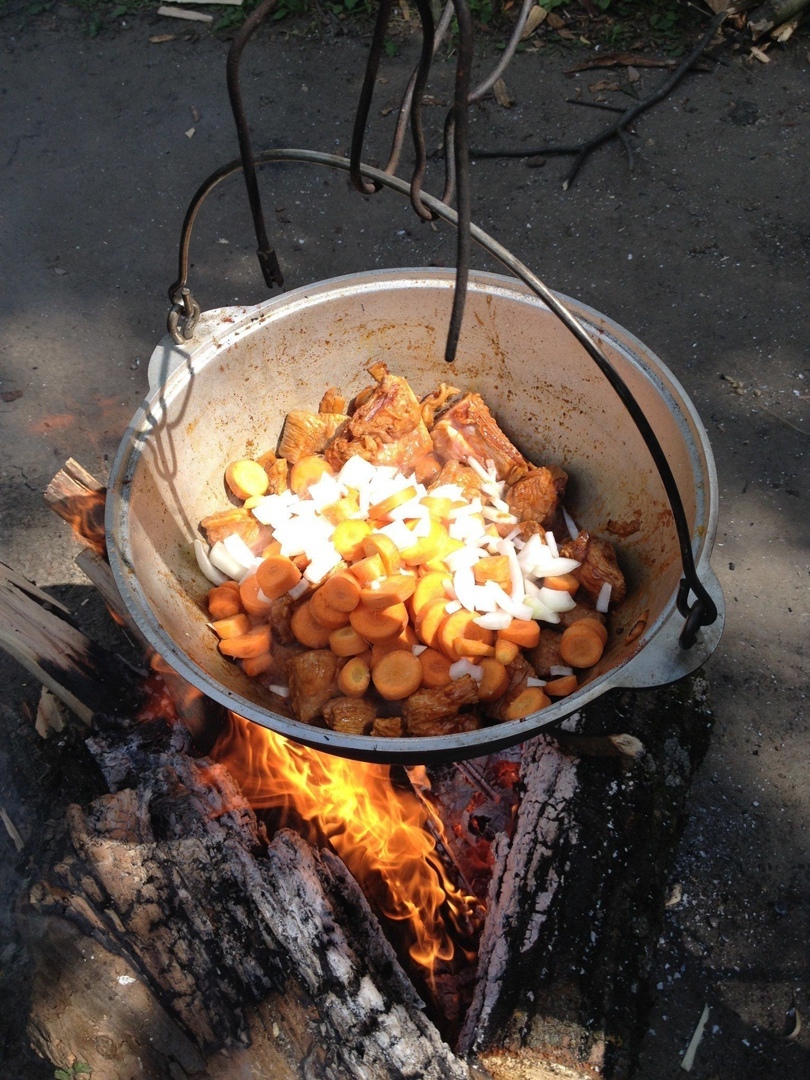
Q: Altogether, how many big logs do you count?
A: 2